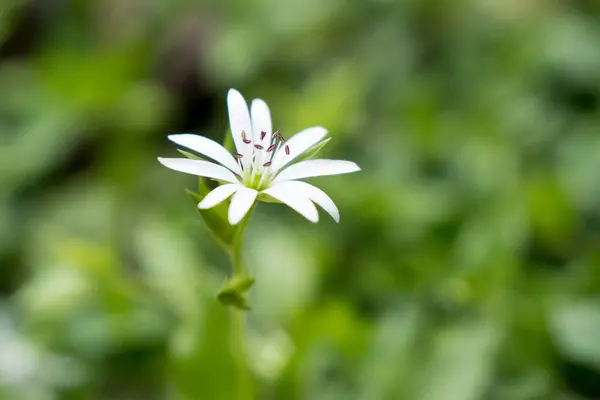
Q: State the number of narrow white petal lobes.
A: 10